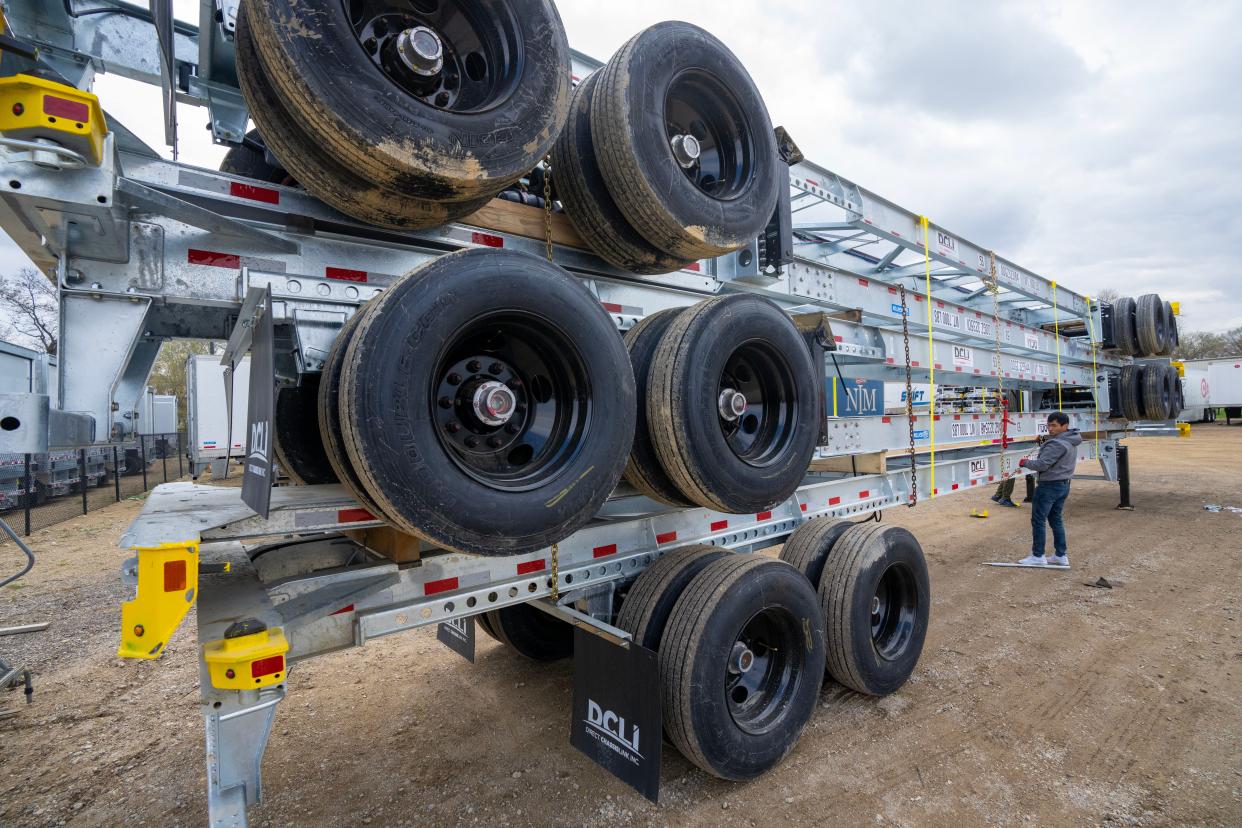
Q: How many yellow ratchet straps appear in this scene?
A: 3